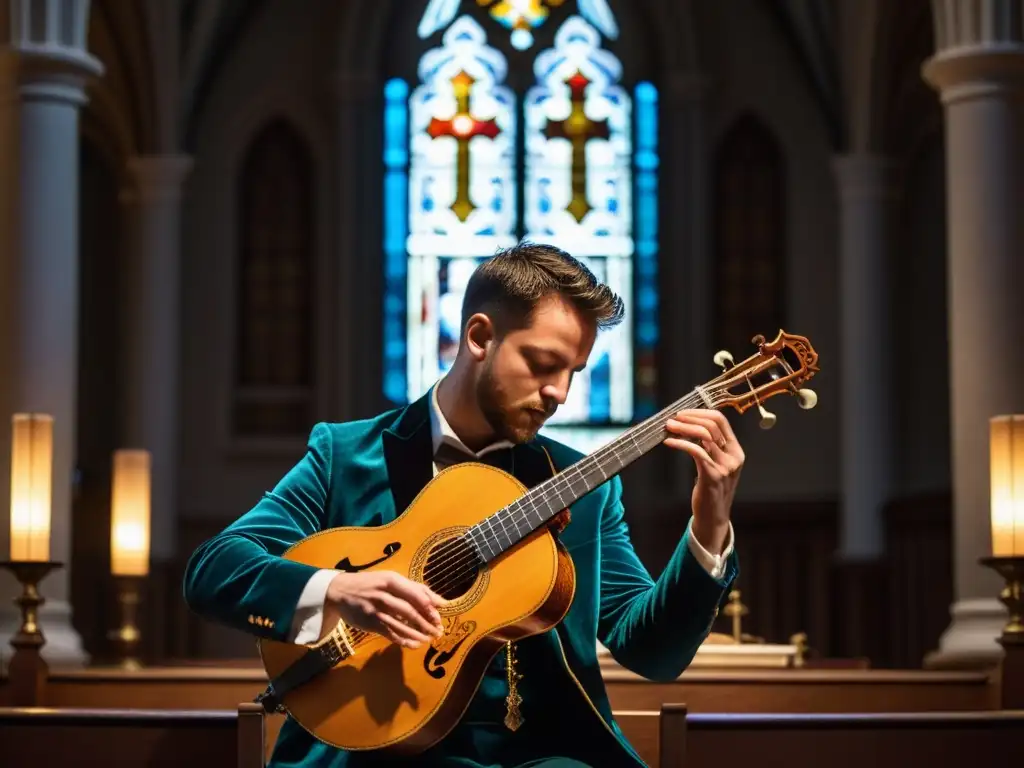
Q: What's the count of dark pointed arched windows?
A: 2